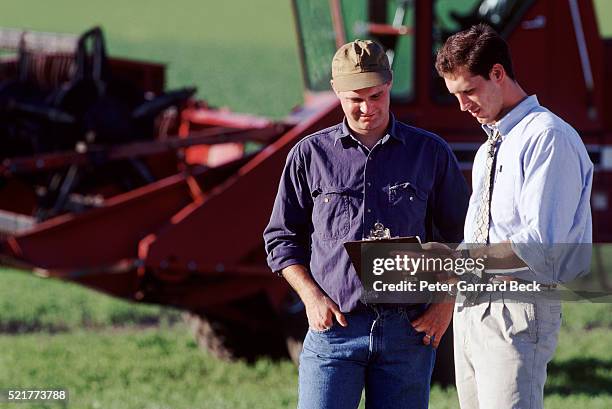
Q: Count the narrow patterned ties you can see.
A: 1